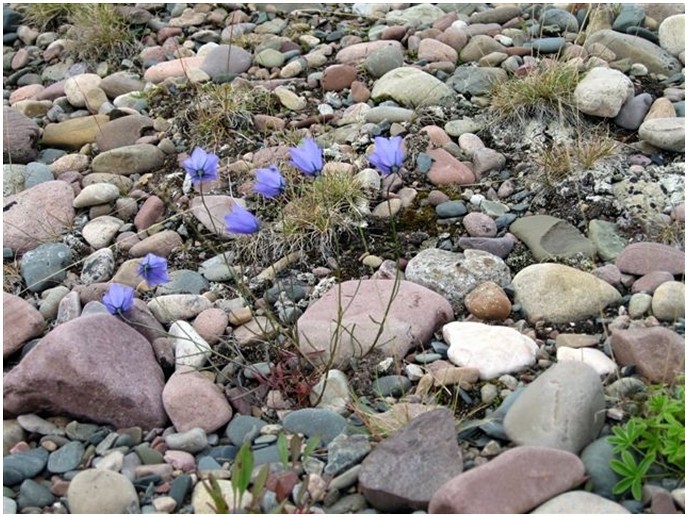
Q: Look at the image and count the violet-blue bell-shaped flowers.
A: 7